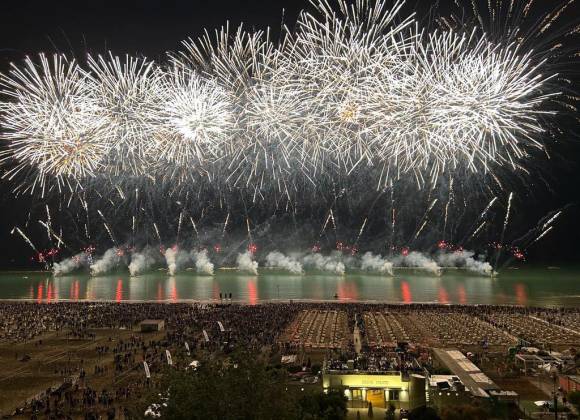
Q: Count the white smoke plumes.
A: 11